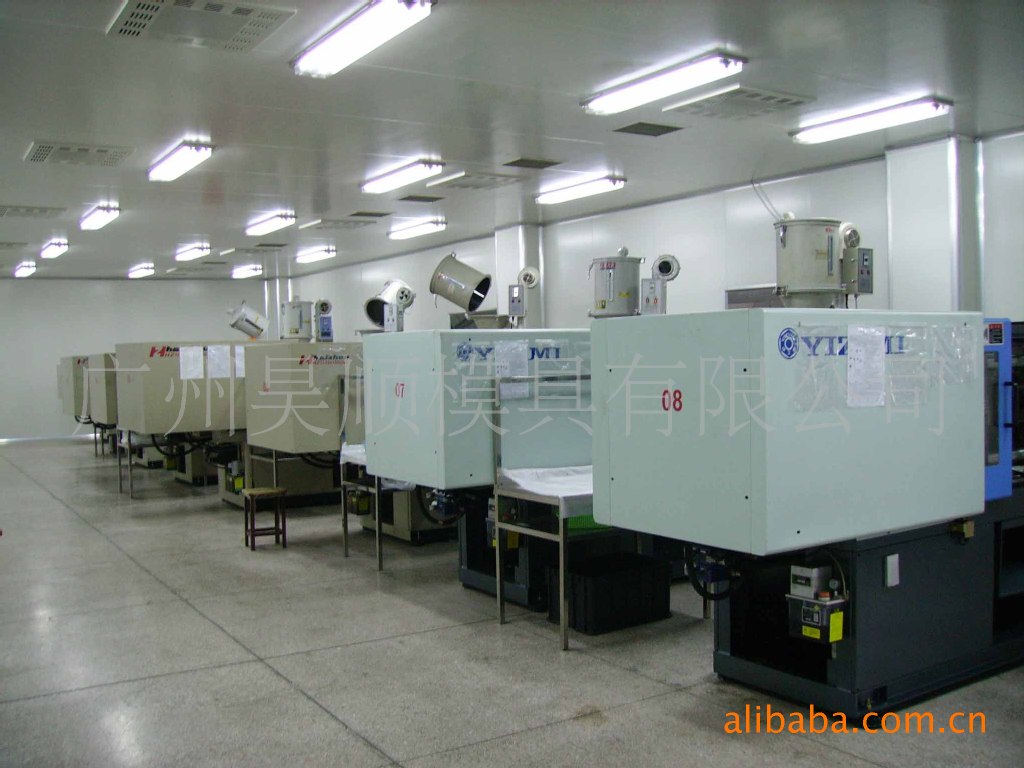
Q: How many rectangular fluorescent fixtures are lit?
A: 15